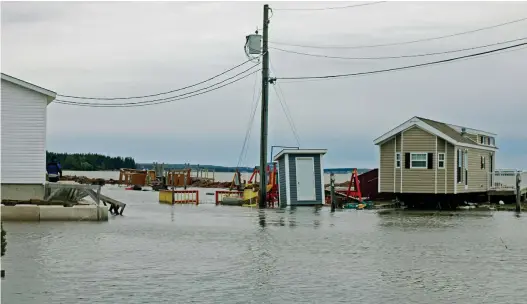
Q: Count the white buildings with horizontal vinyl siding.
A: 1